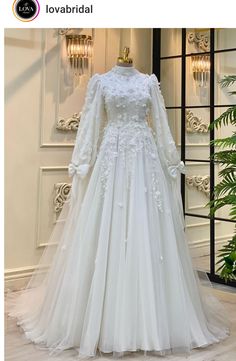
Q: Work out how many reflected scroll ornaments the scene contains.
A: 3